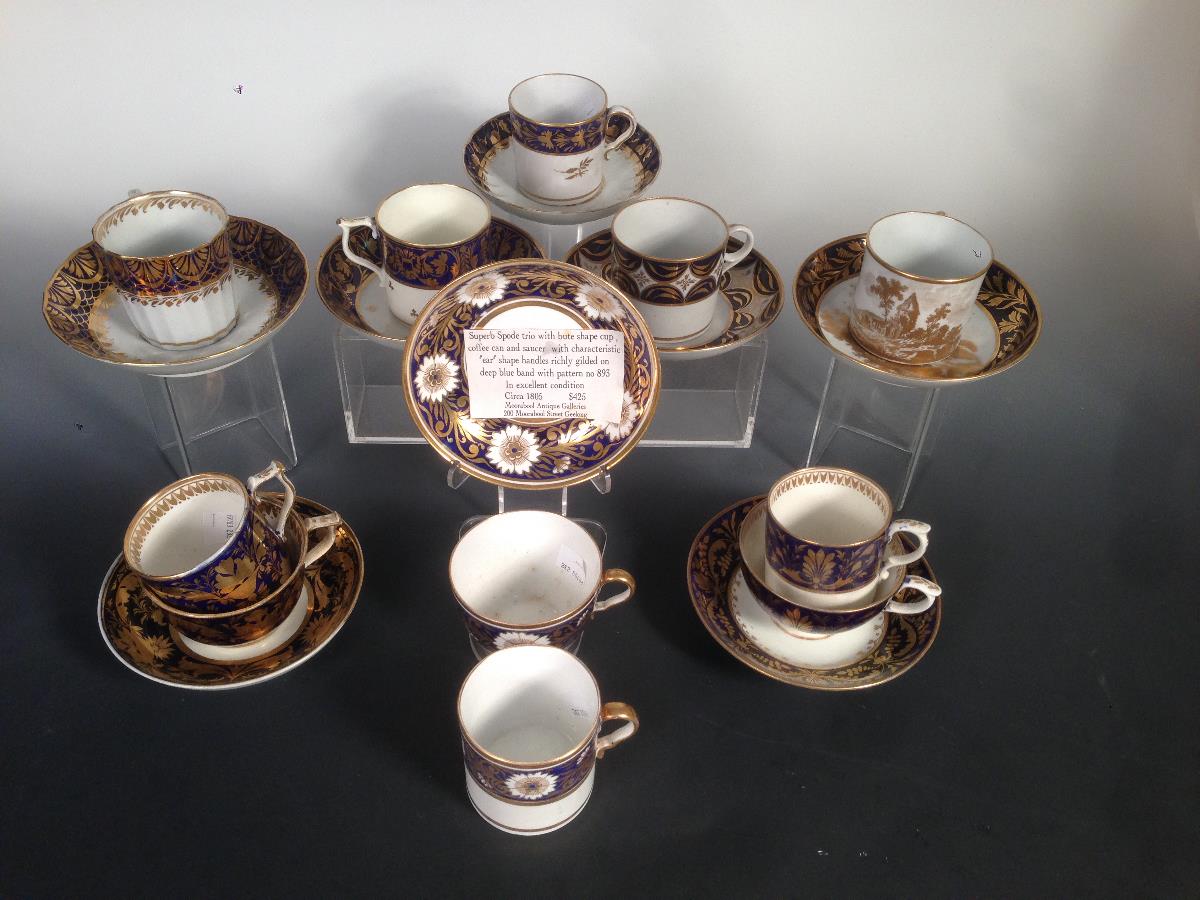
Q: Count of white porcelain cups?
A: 11